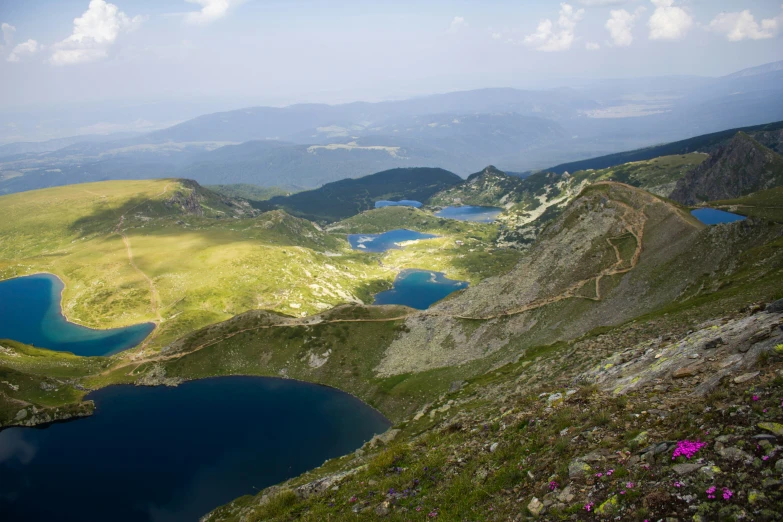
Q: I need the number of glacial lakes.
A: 7